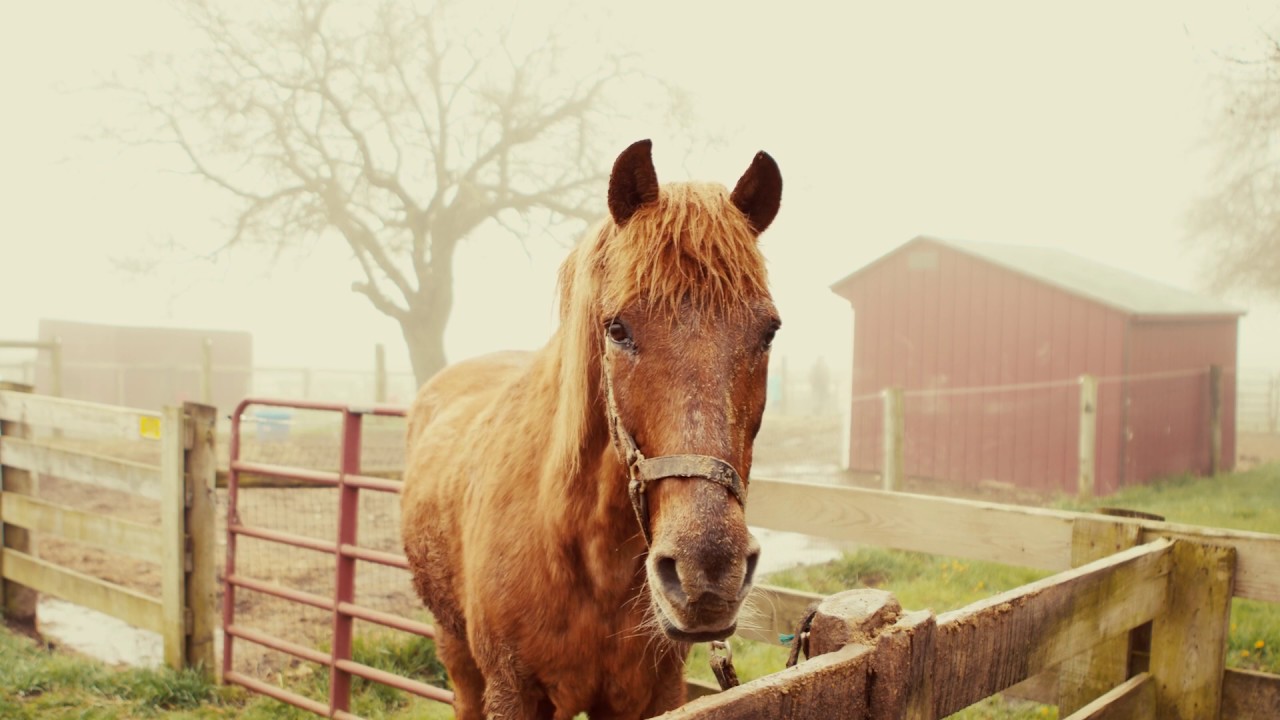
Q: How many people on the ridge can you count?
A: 0